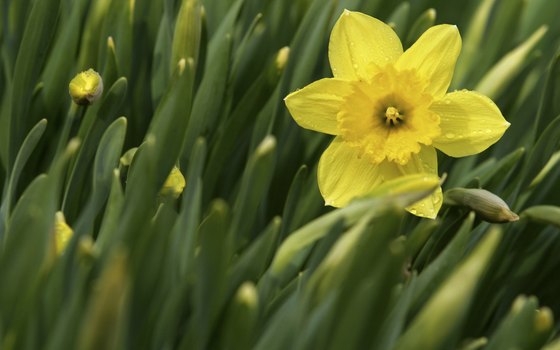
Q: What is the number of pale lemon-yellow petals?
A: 6